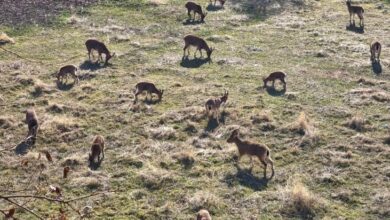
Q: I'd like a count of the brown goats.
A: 14